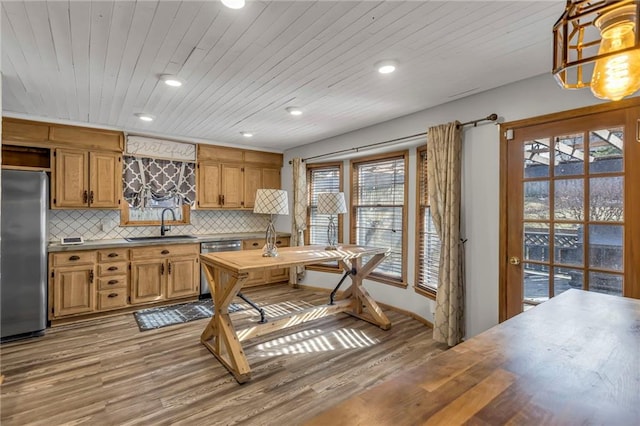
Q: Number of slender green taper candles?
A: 0